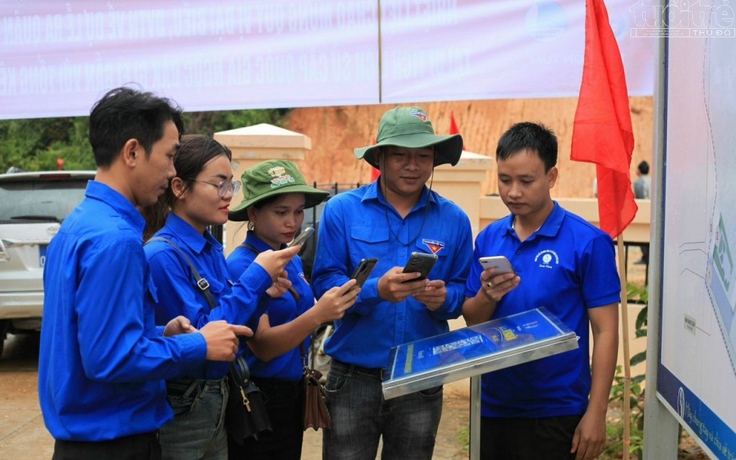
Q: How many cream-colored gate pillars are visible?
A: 2